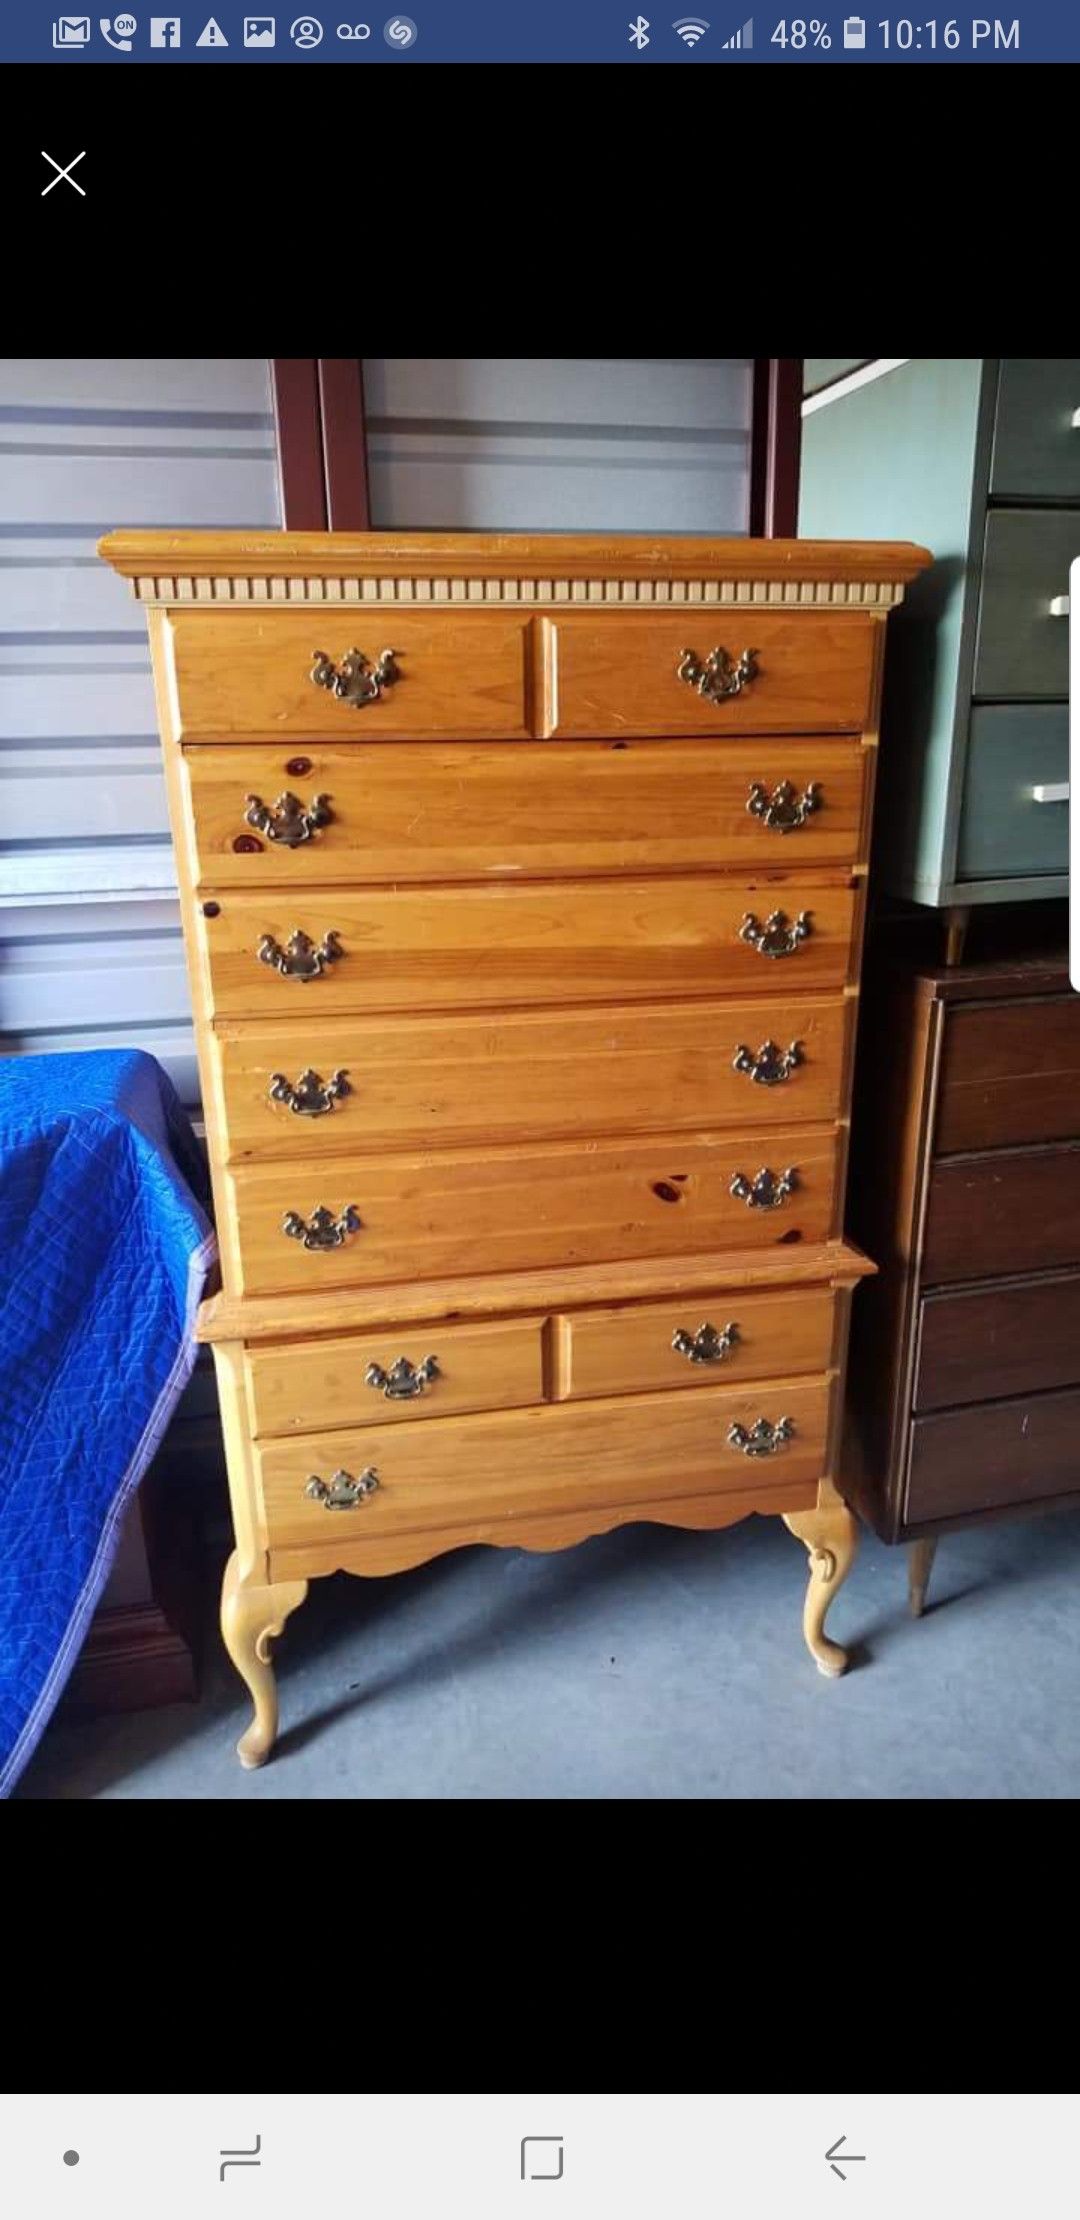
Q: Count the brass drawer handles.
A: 14